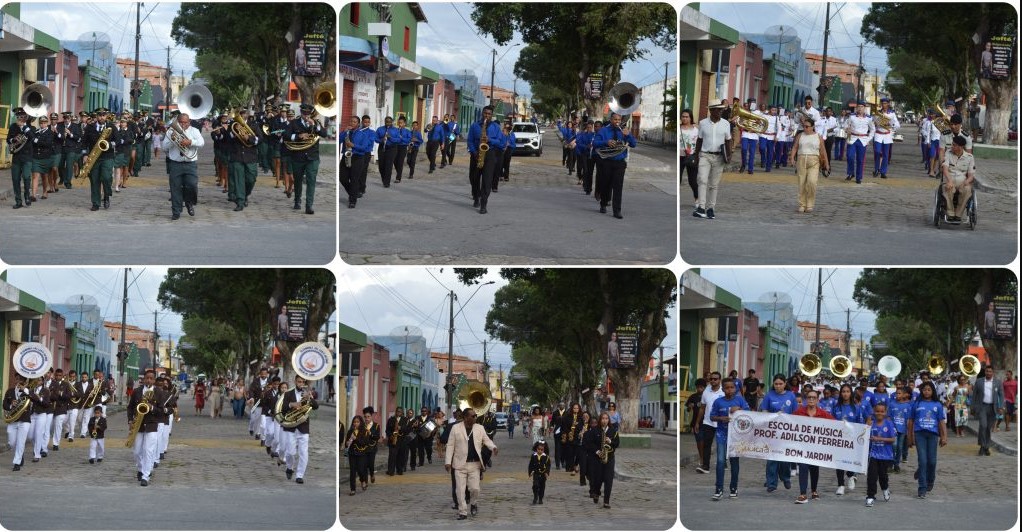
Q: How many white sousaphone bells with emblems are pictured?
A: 2